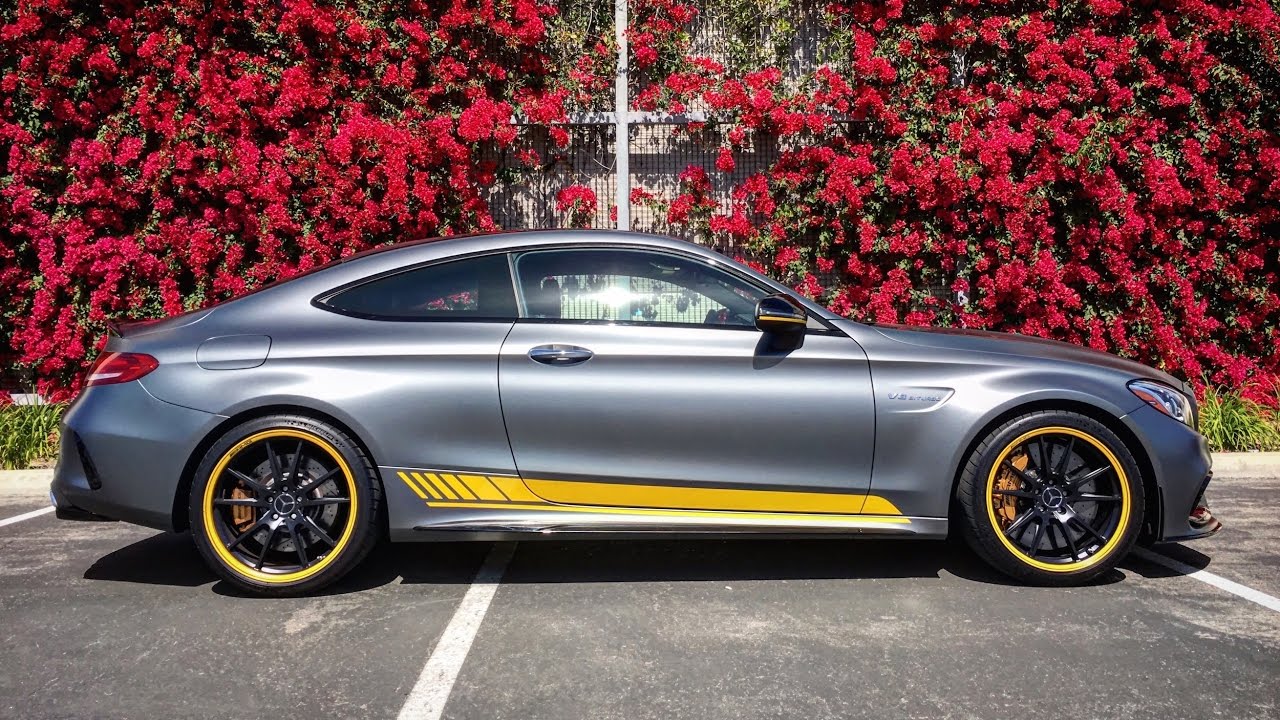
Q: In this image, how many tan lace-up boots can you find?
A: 0